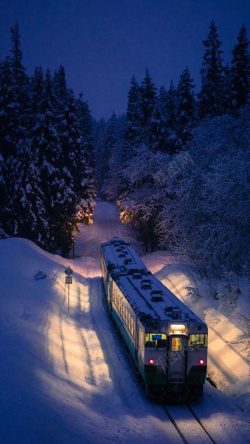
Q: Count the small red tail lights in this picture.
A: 2